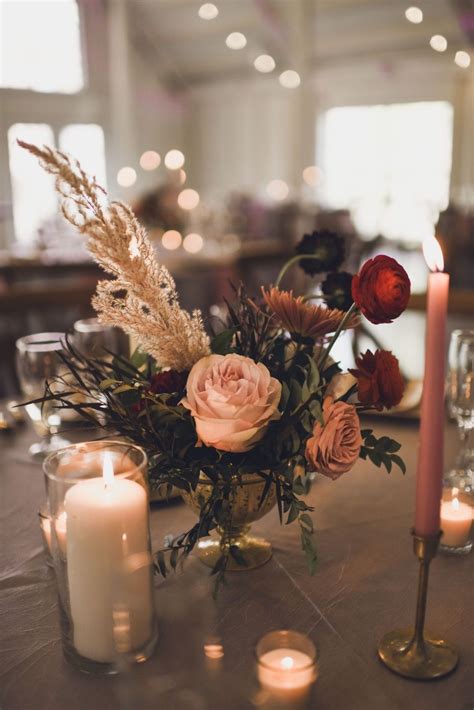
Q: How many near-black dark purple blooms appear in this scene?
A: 2